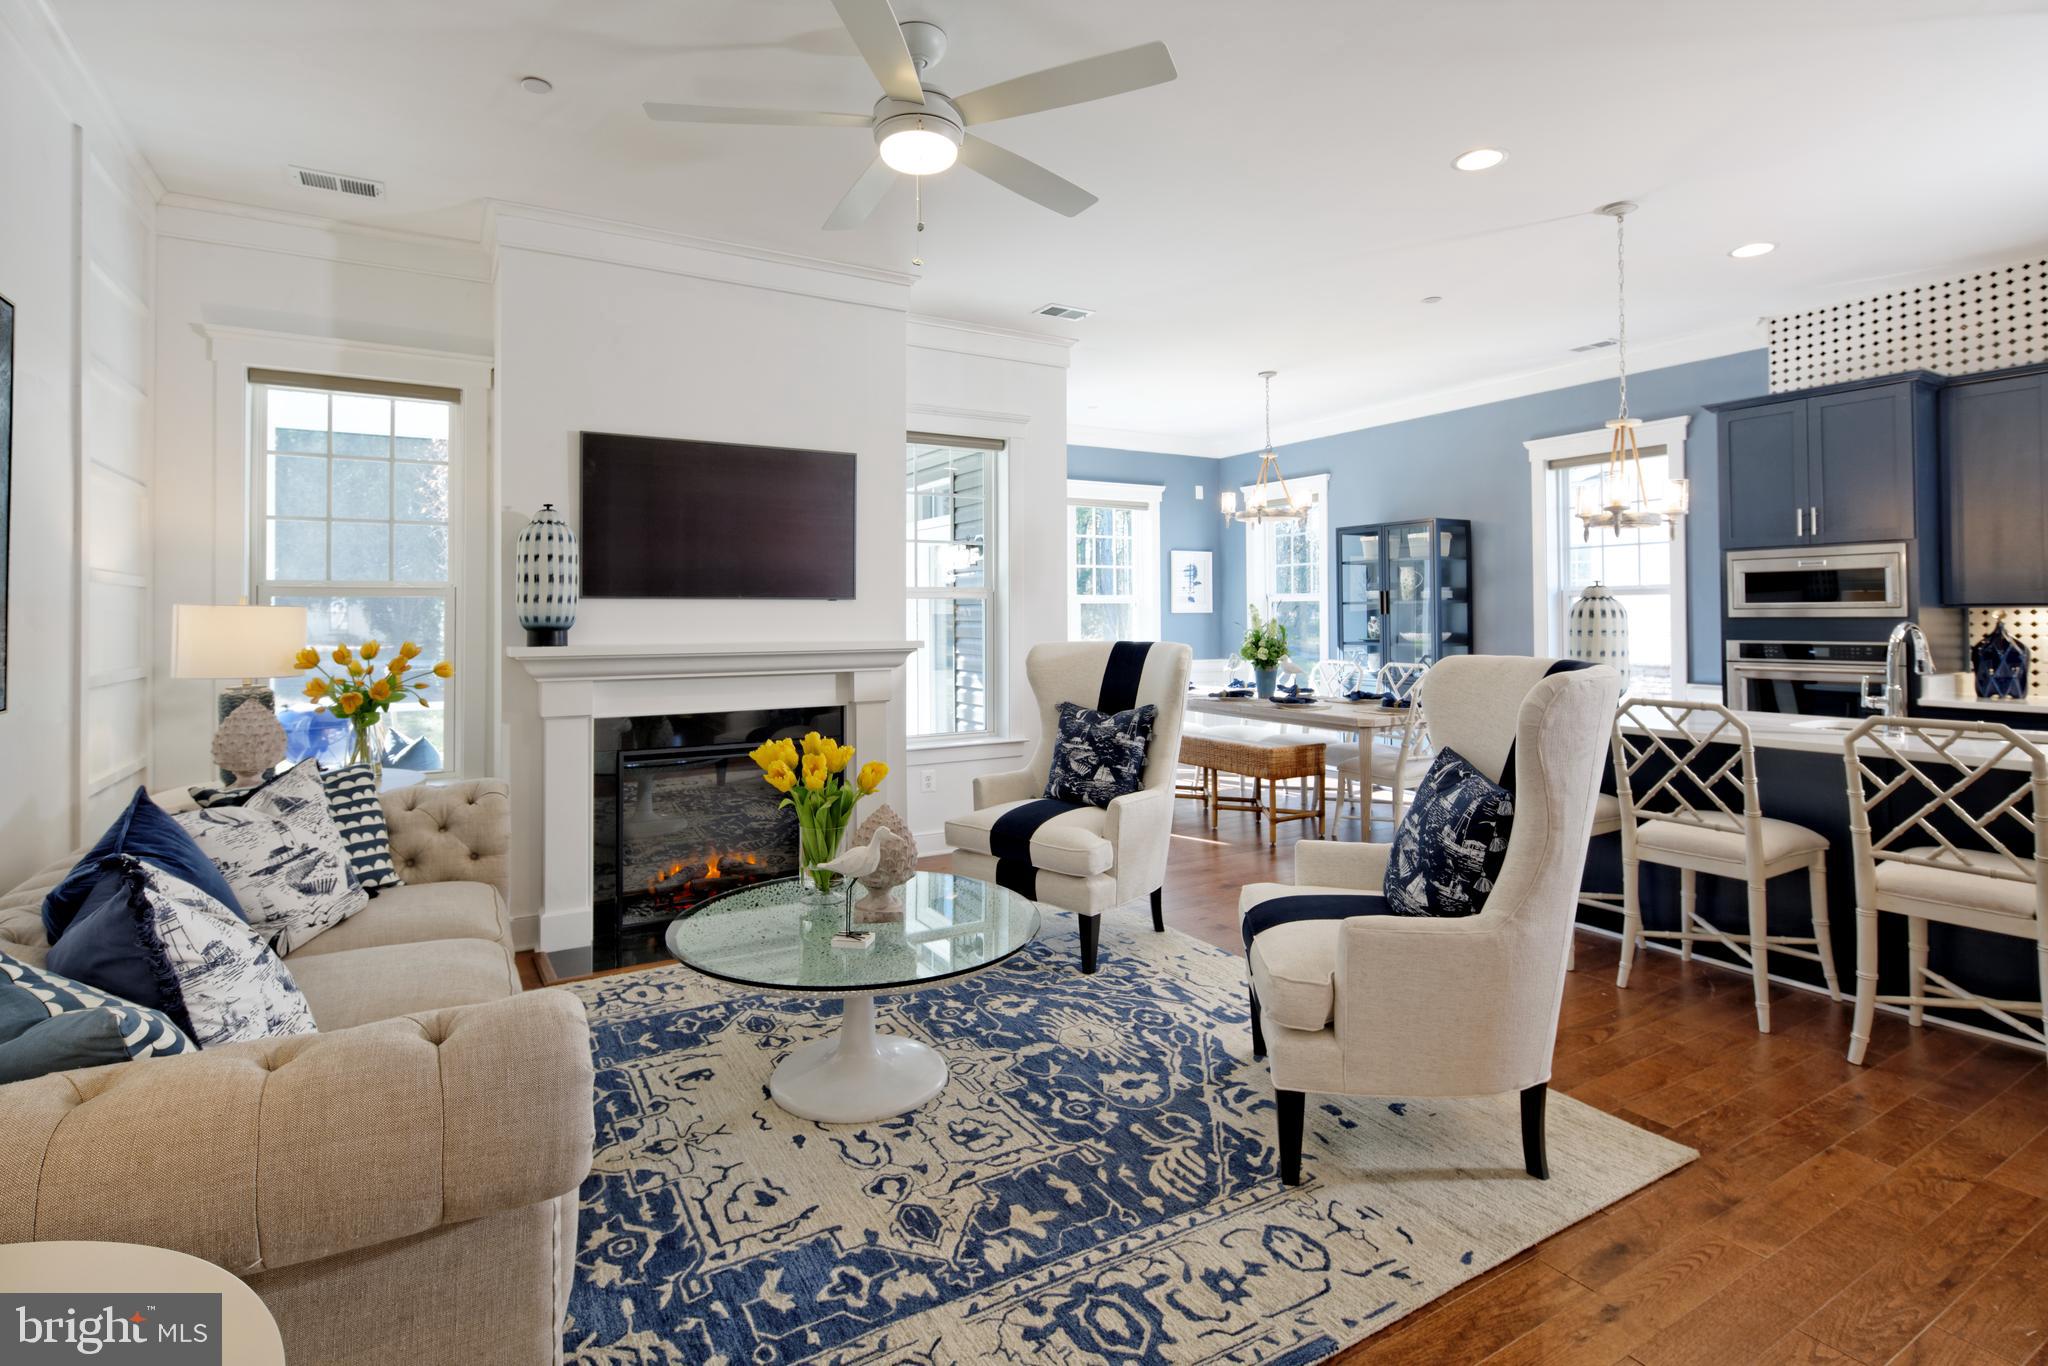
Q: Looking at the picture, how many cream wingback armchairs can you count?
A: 2